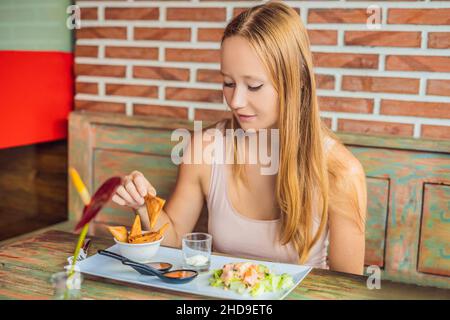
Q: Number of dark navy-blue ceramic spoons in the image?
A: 2